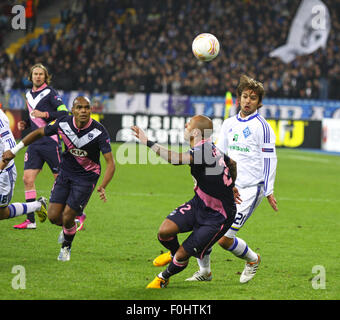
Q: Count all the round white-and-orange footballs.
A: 1